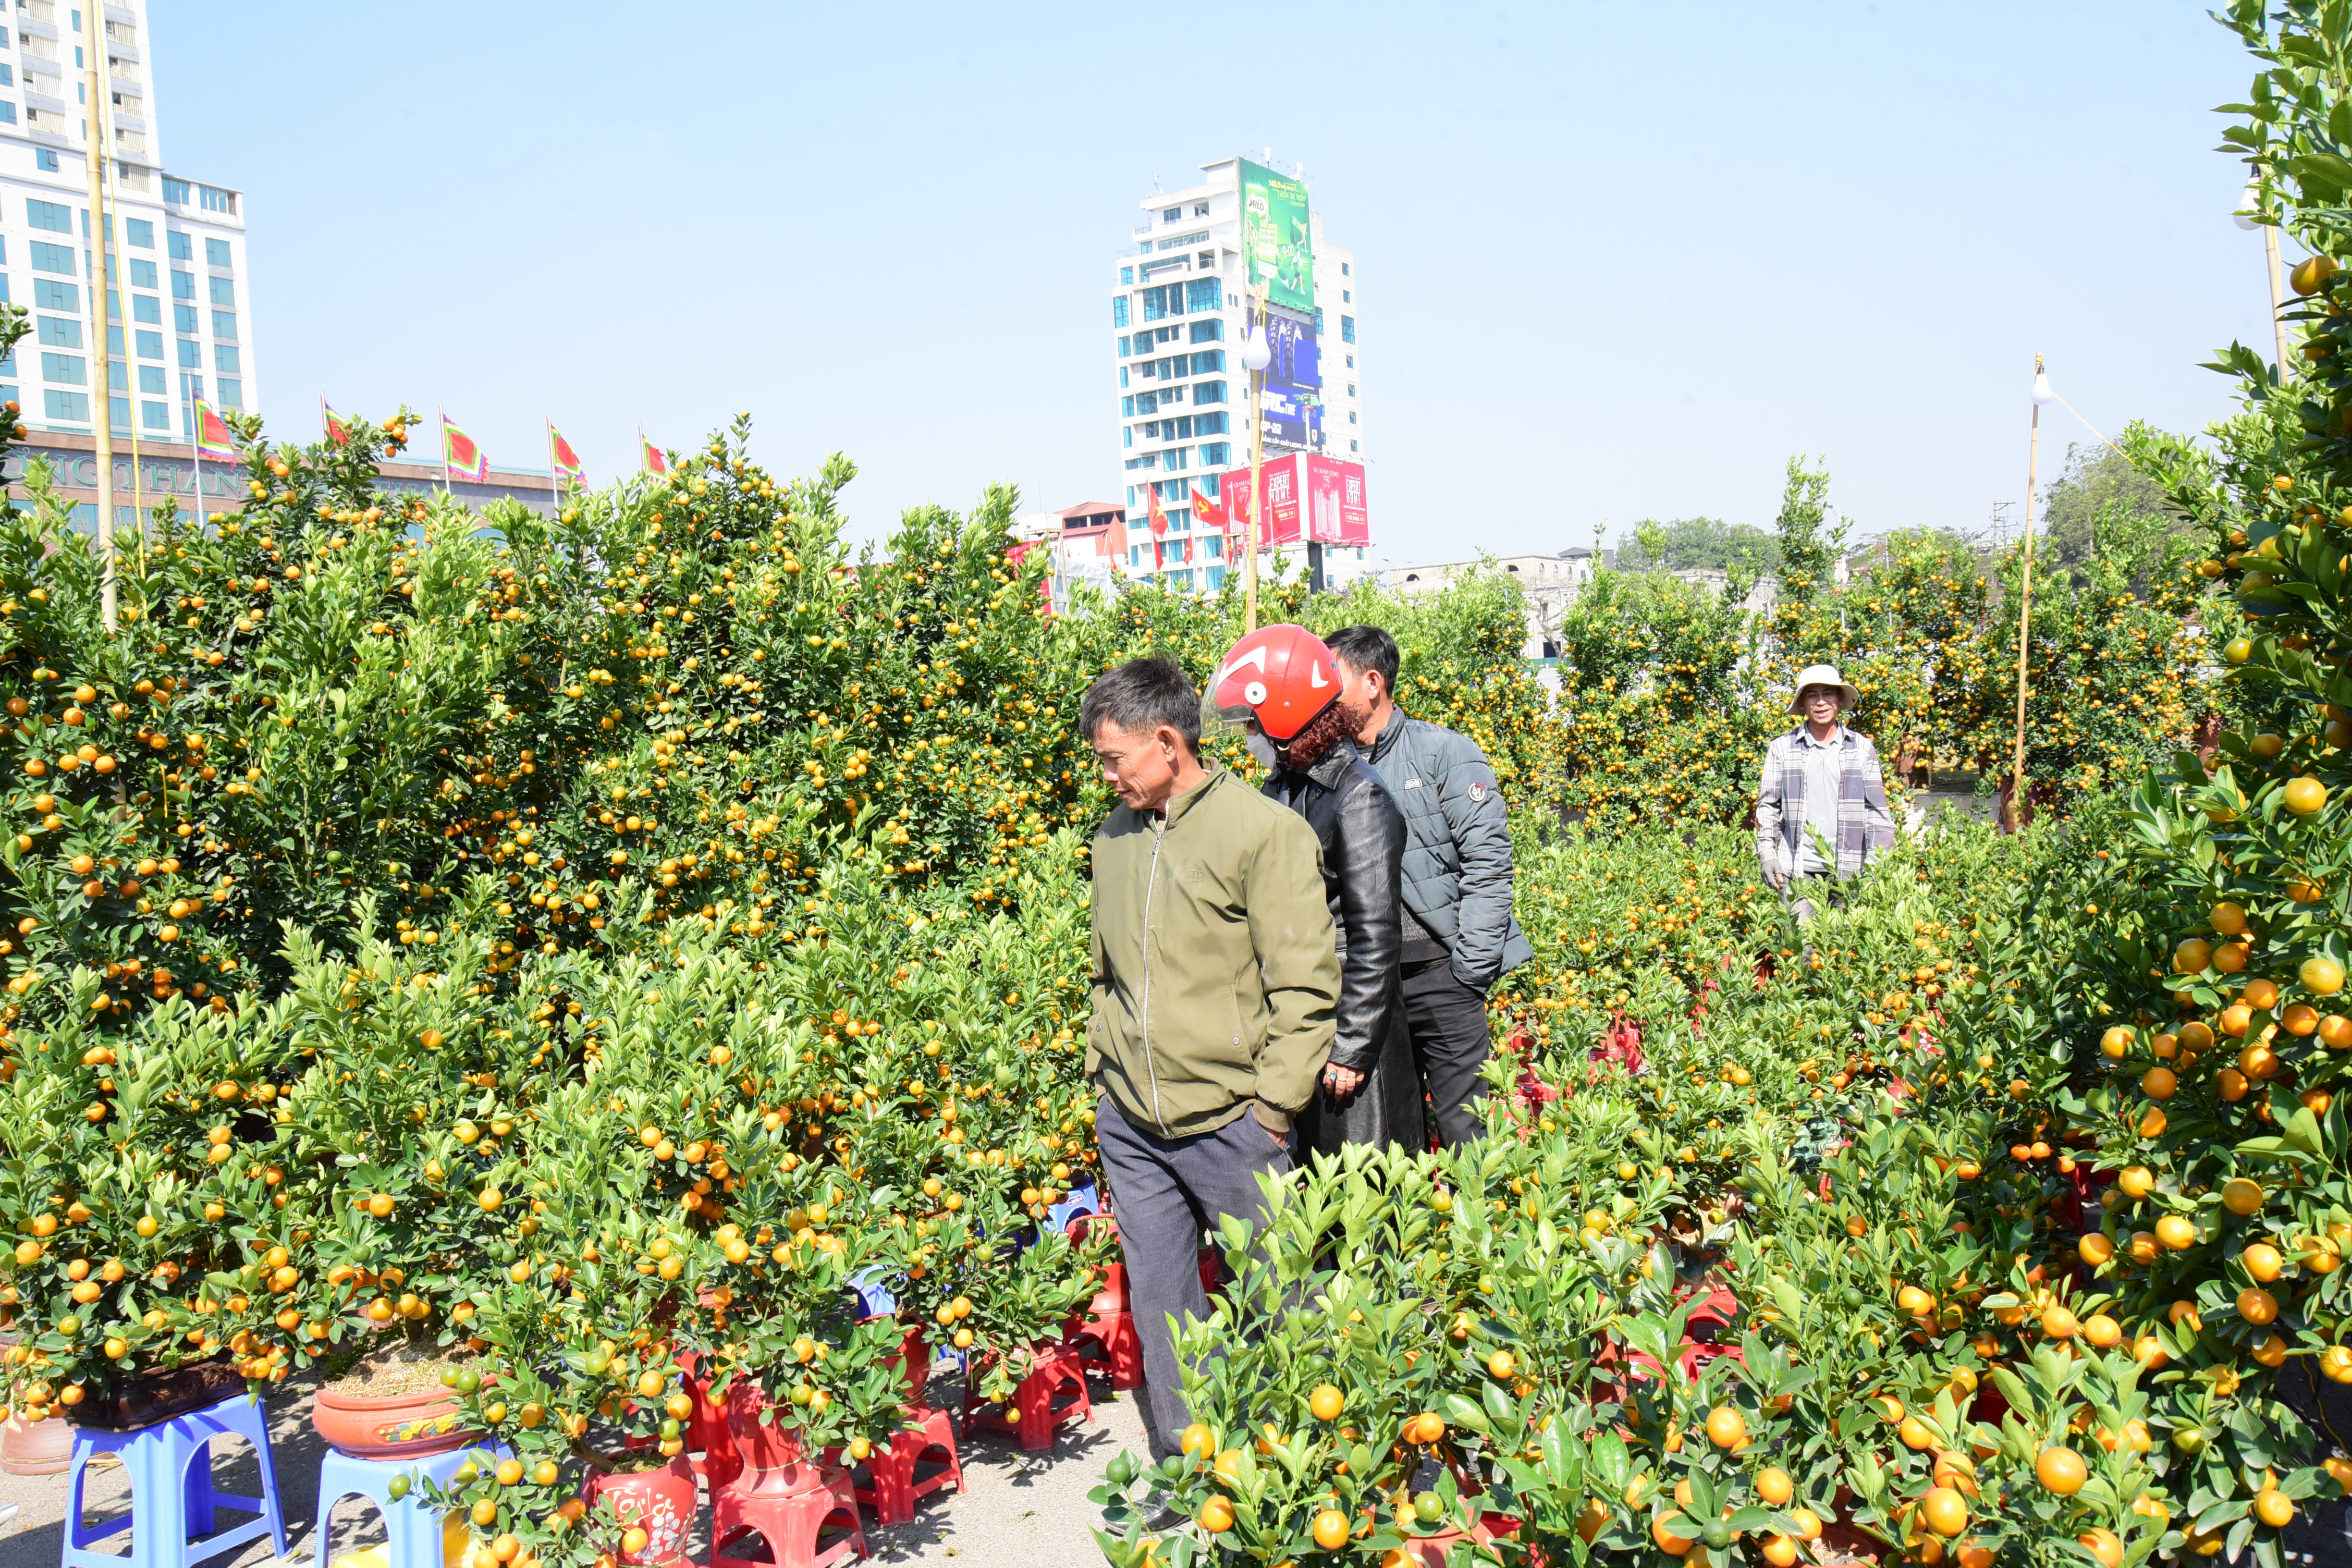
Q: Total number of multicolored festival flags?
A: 5